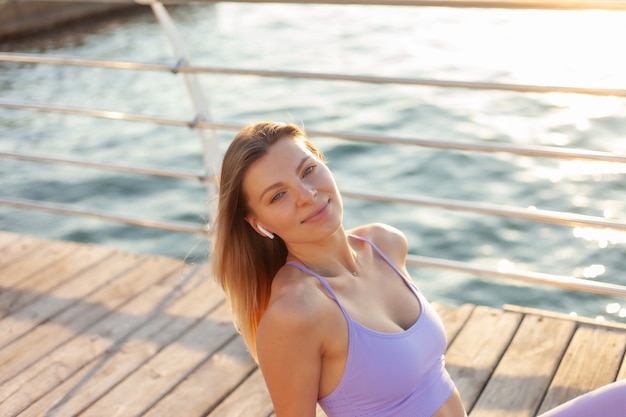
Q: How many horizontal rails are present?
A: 5